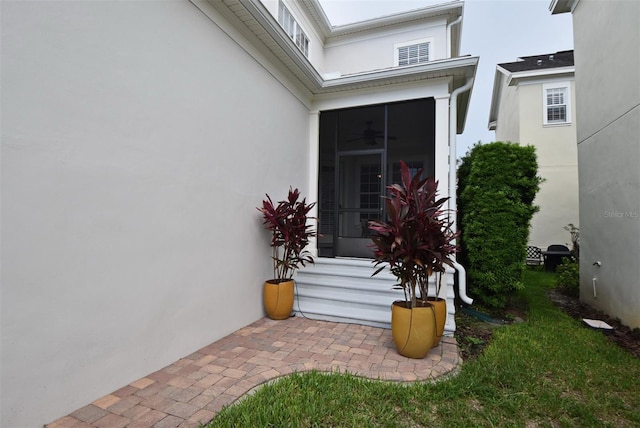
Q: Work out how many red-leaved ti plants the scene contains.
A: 3